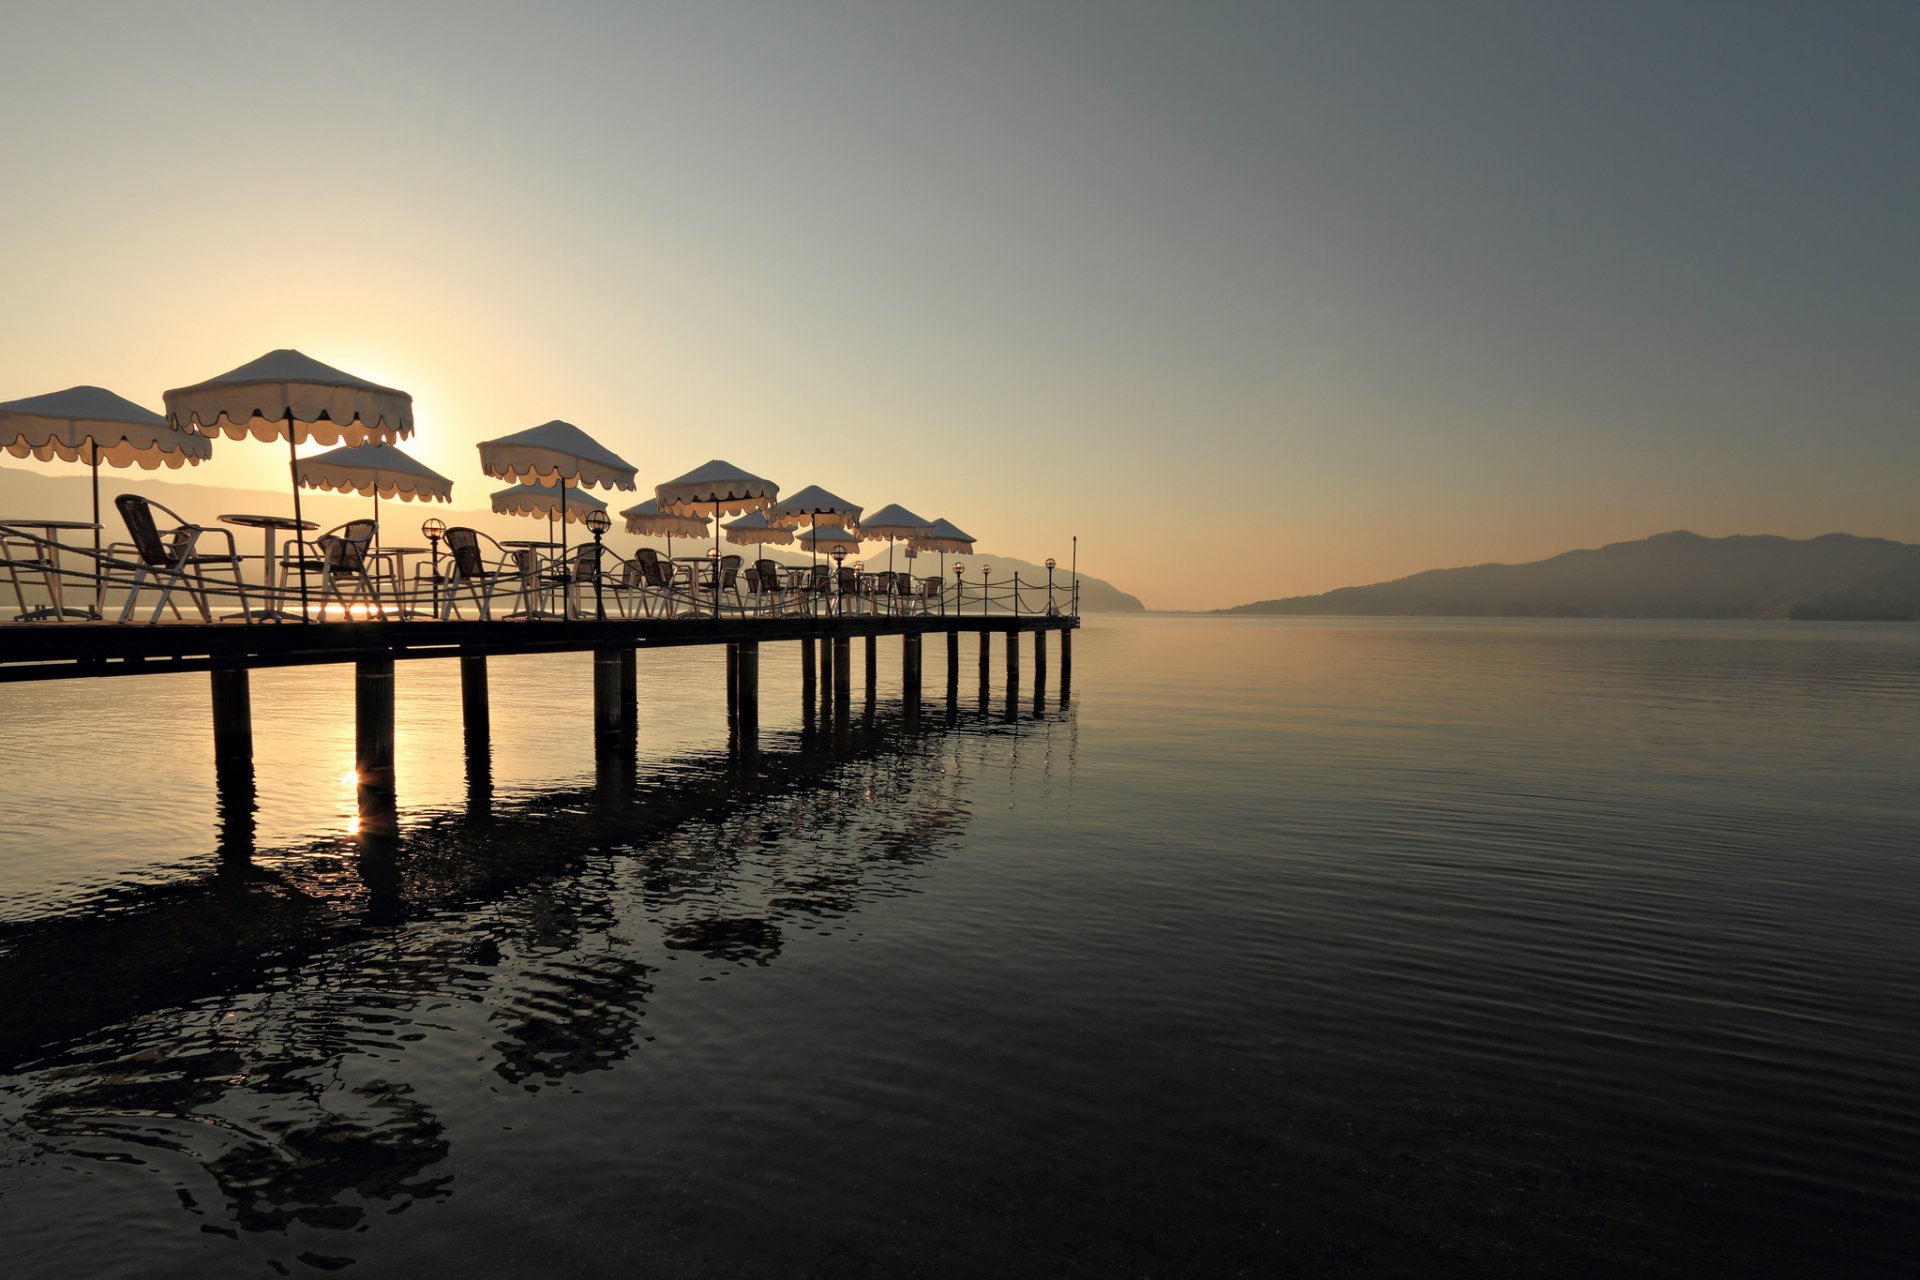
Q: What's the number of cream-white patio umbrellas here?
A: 12